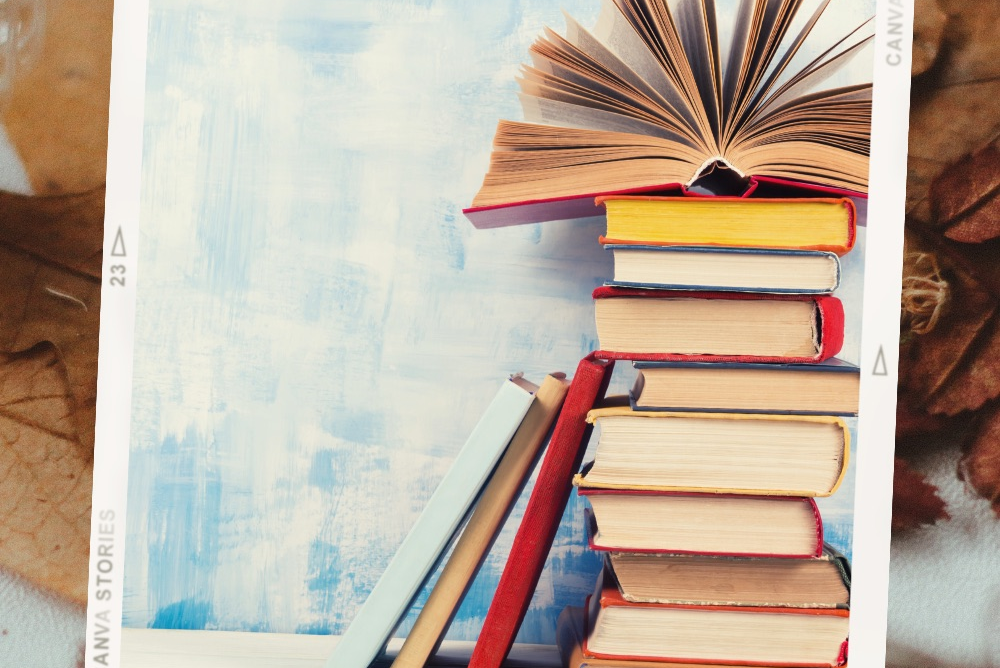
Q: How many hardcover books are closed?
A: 12